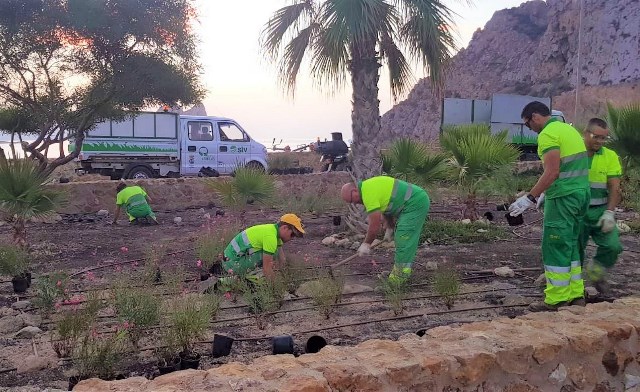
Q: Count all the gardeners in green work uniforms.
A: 5